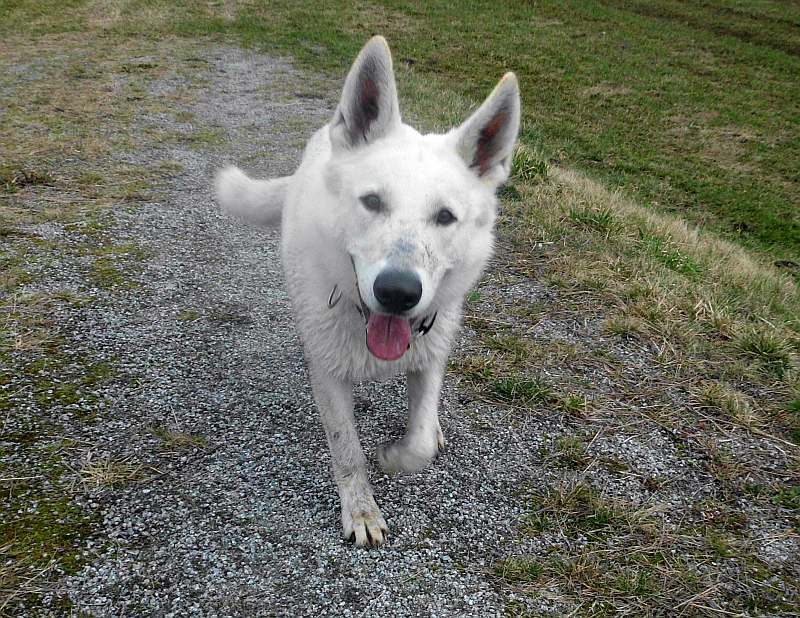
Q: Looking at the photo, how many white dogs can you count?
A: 1